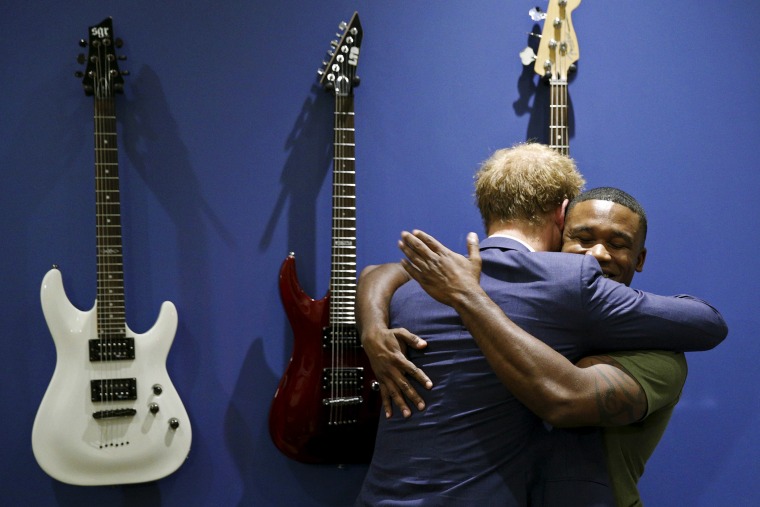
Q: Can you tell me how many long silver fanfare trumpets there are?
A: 0